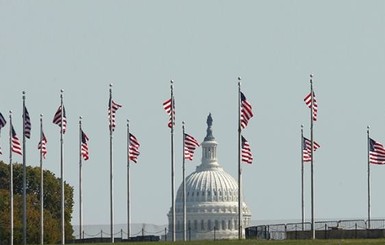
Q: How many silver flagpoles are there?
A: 13